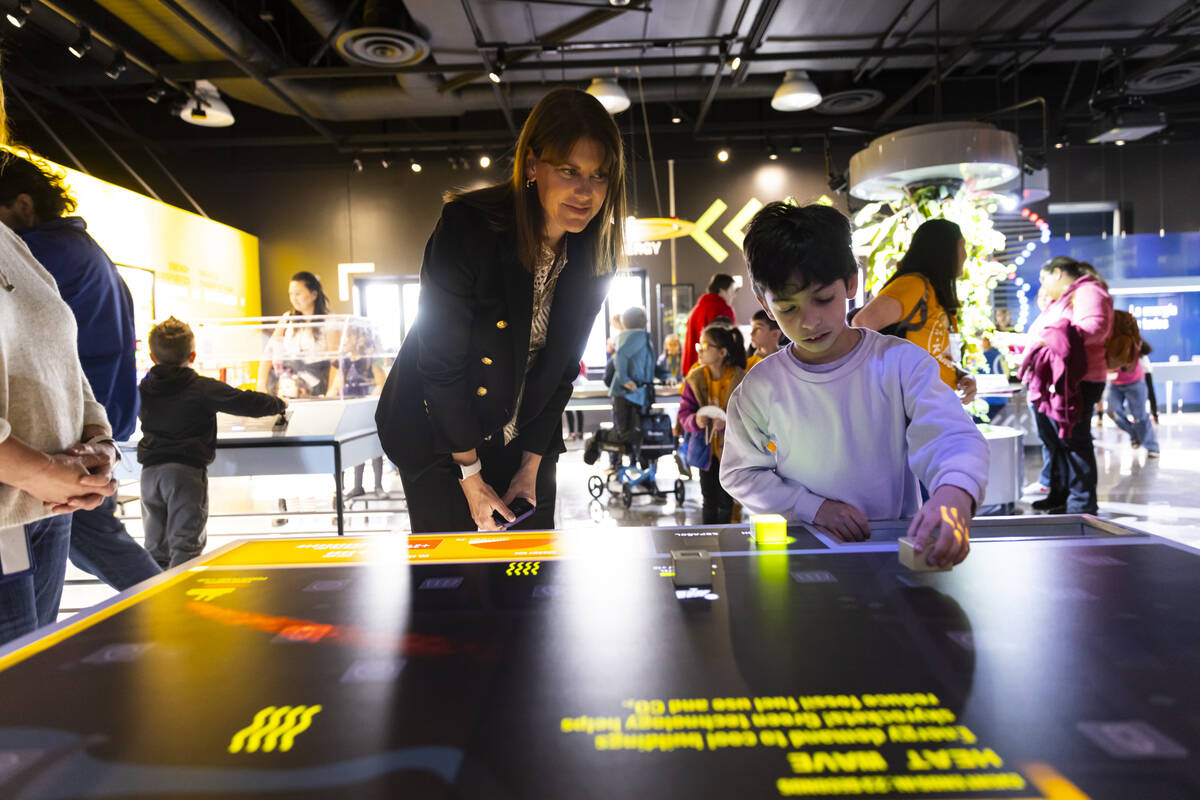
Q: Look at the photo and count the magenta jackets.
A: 1